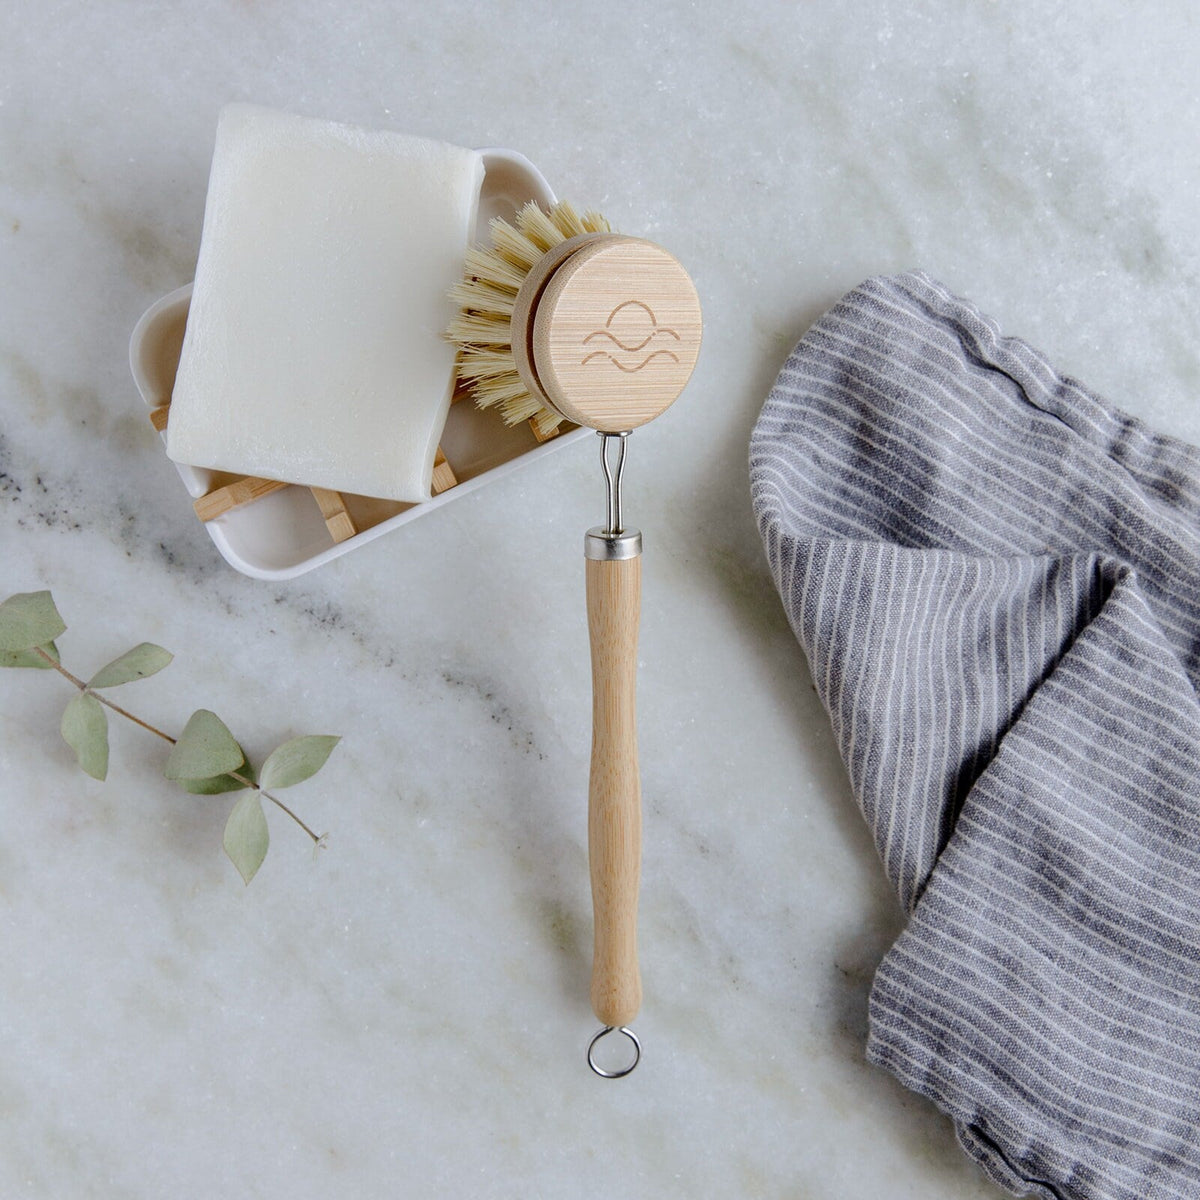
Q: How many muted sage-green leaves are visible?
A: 8